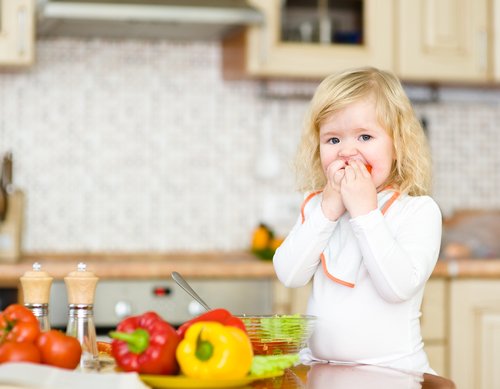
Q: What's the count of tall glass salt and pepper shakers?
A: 2